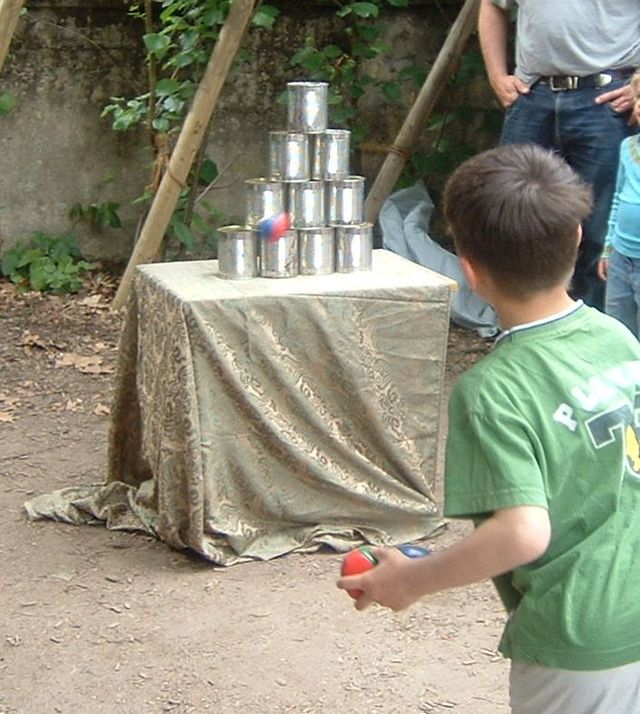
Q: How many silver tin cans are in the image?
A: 10